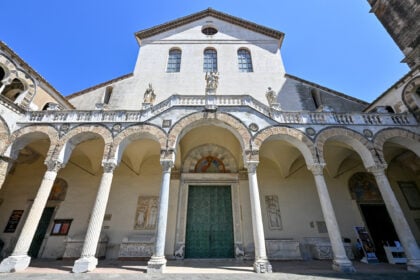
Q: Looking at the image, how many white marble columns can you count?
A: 6